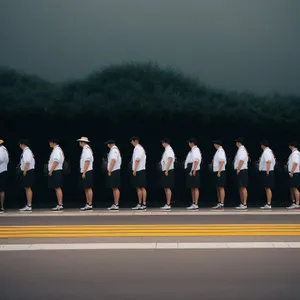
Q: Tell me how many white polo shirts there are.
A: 12